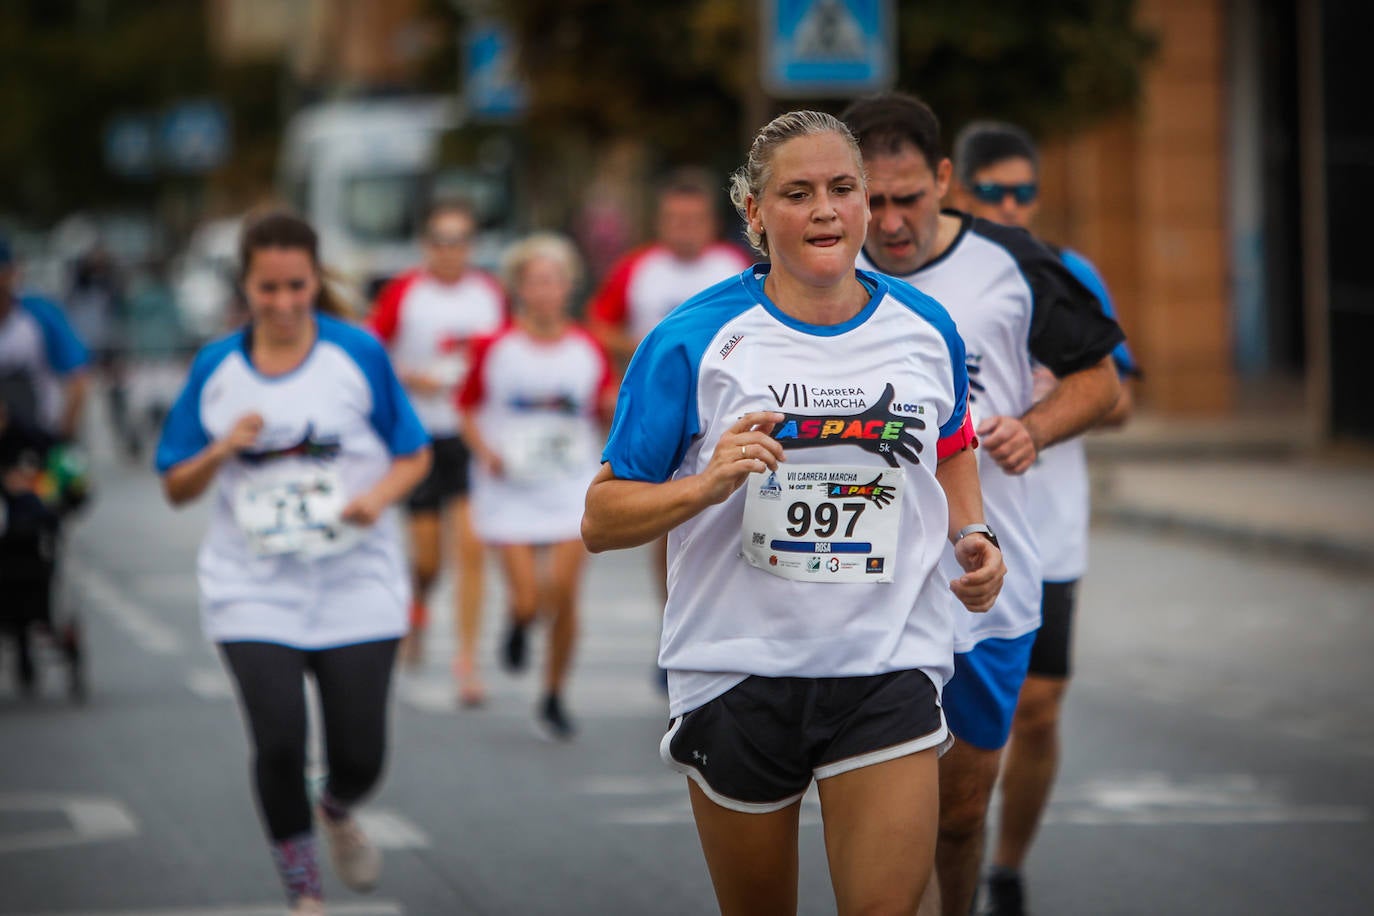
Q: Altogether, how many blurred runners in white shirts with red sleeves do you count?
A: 3